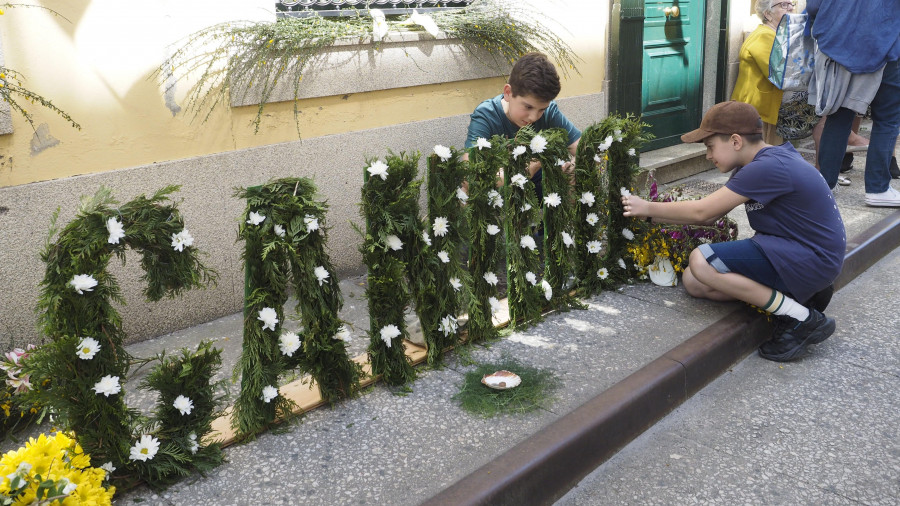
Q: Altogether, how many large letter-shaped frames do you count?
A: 6